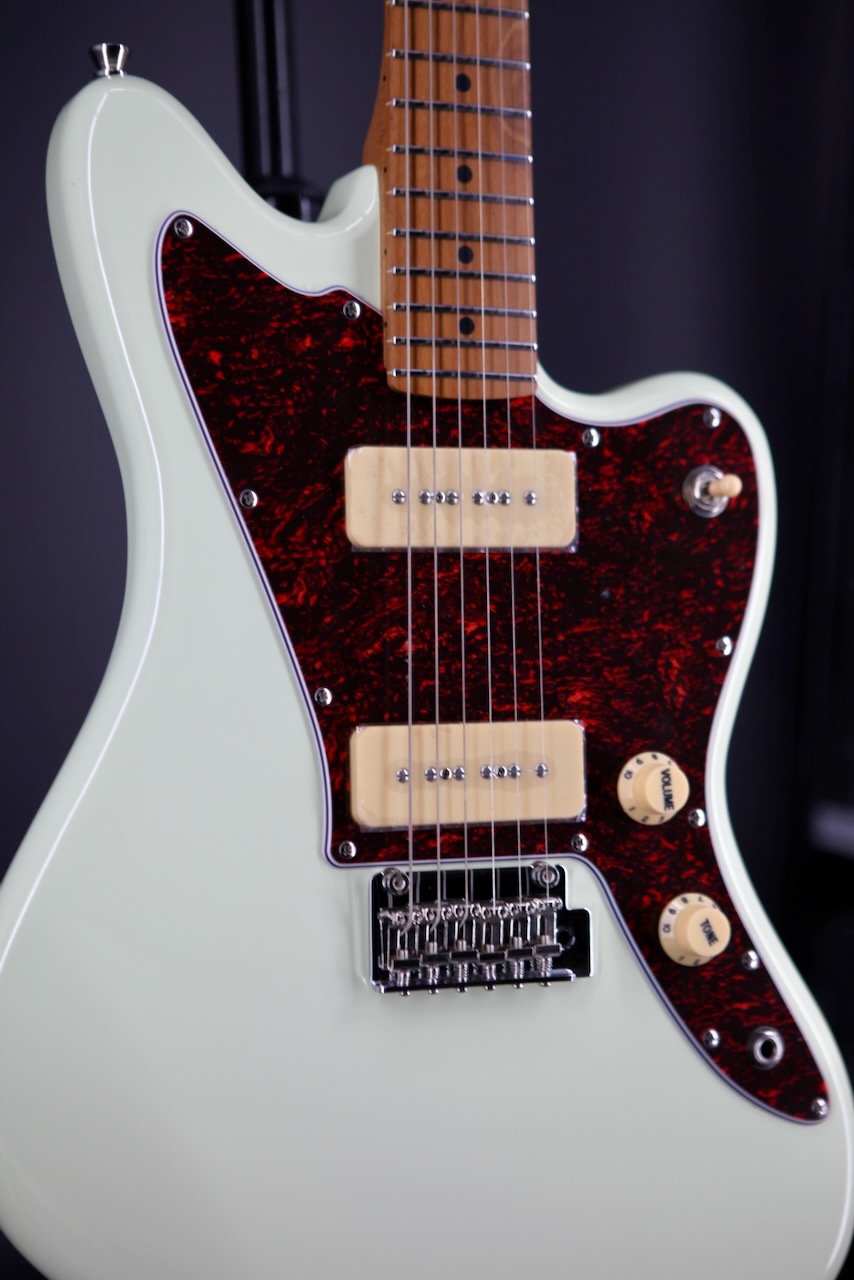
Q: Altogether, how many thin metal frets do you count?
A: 10